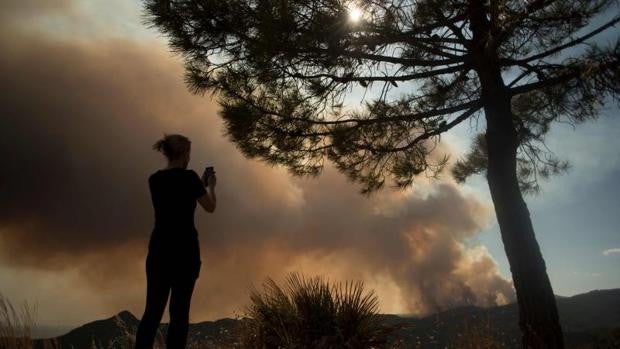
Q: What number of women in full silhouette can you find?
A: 1